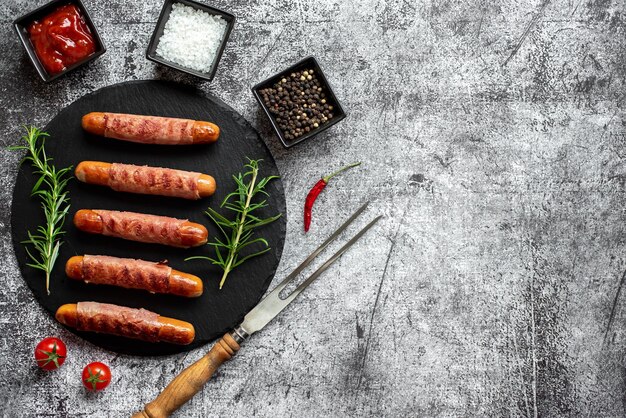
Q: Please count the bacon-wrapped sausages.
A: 5